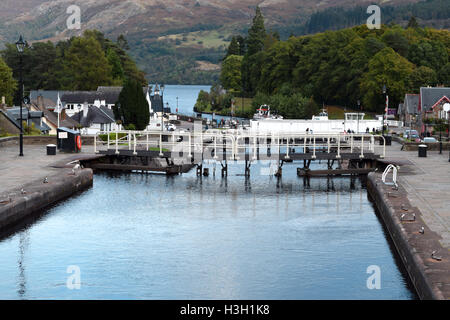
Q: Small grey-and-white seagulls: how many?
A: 0